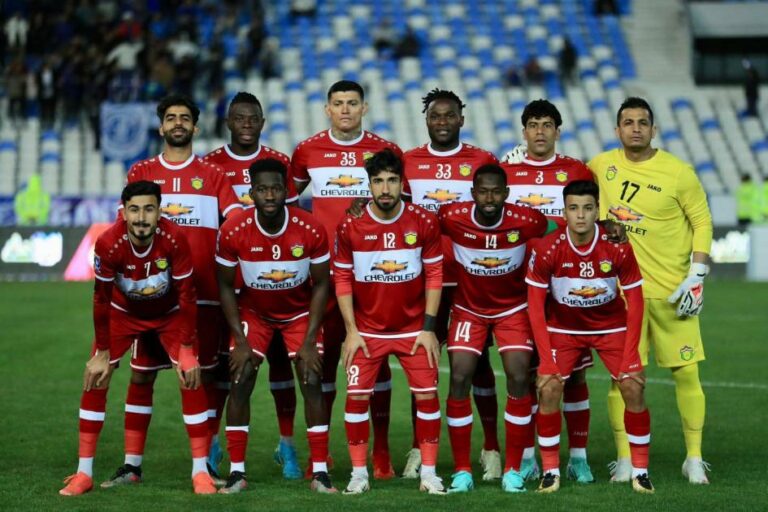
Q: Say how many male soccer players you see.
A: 11